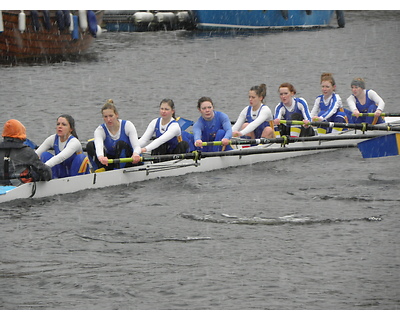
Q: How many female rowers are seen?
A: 8